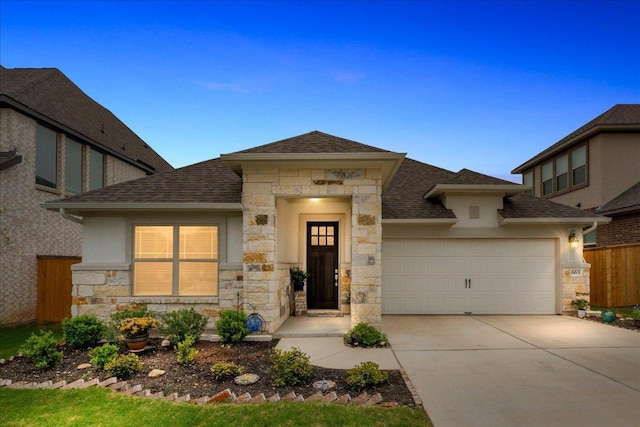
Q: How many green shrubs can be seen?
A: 12